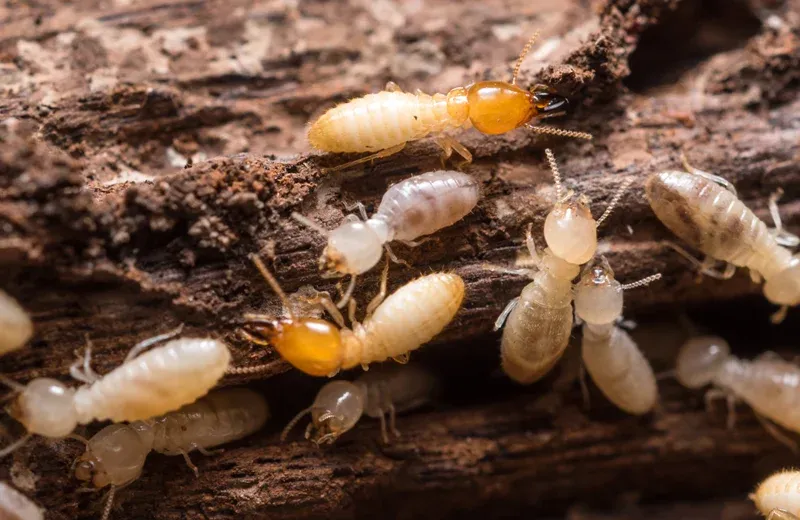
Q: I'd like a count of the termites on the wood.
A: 13